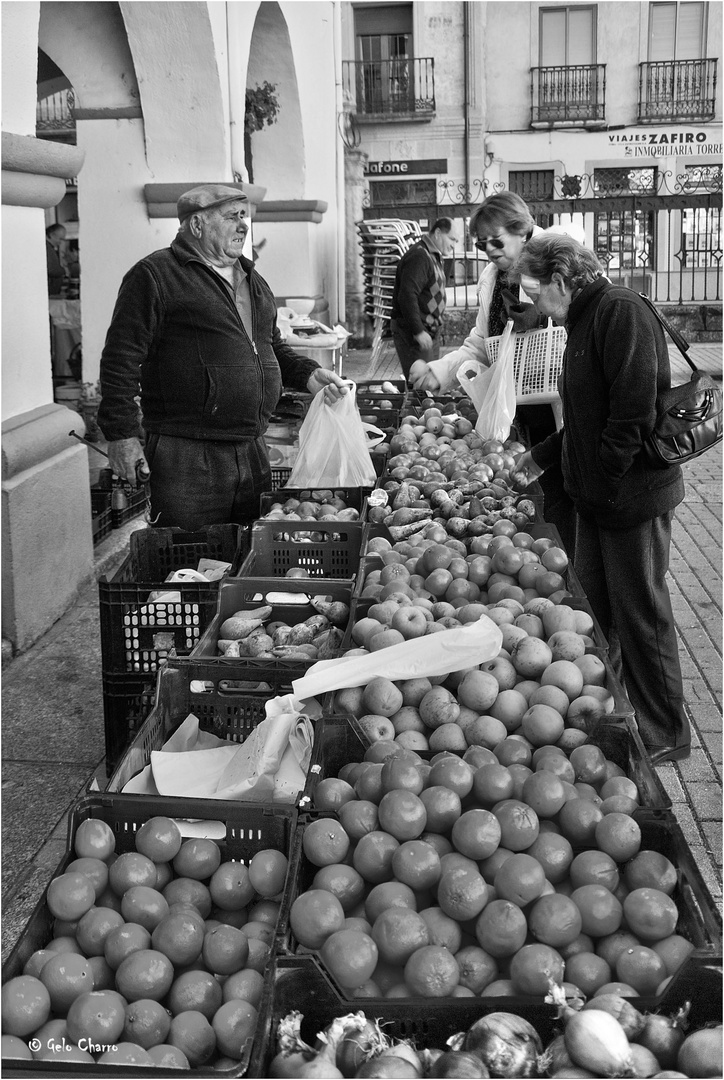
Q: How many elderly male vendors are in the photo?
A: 1